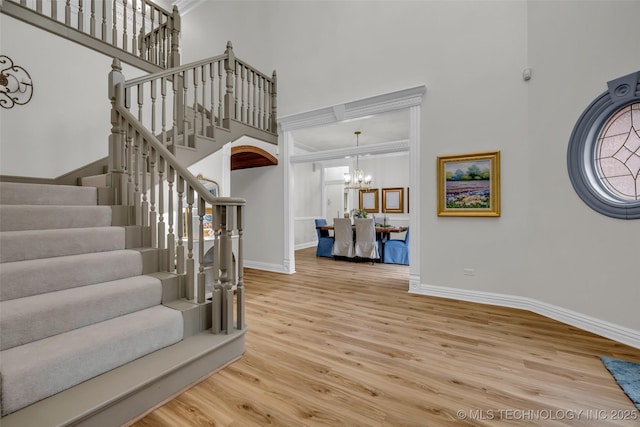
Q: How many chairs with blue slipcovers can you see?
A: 2